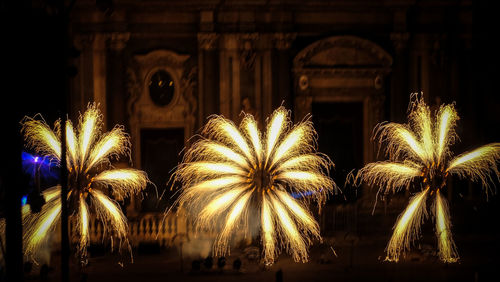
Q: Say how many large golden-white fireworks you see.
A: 3